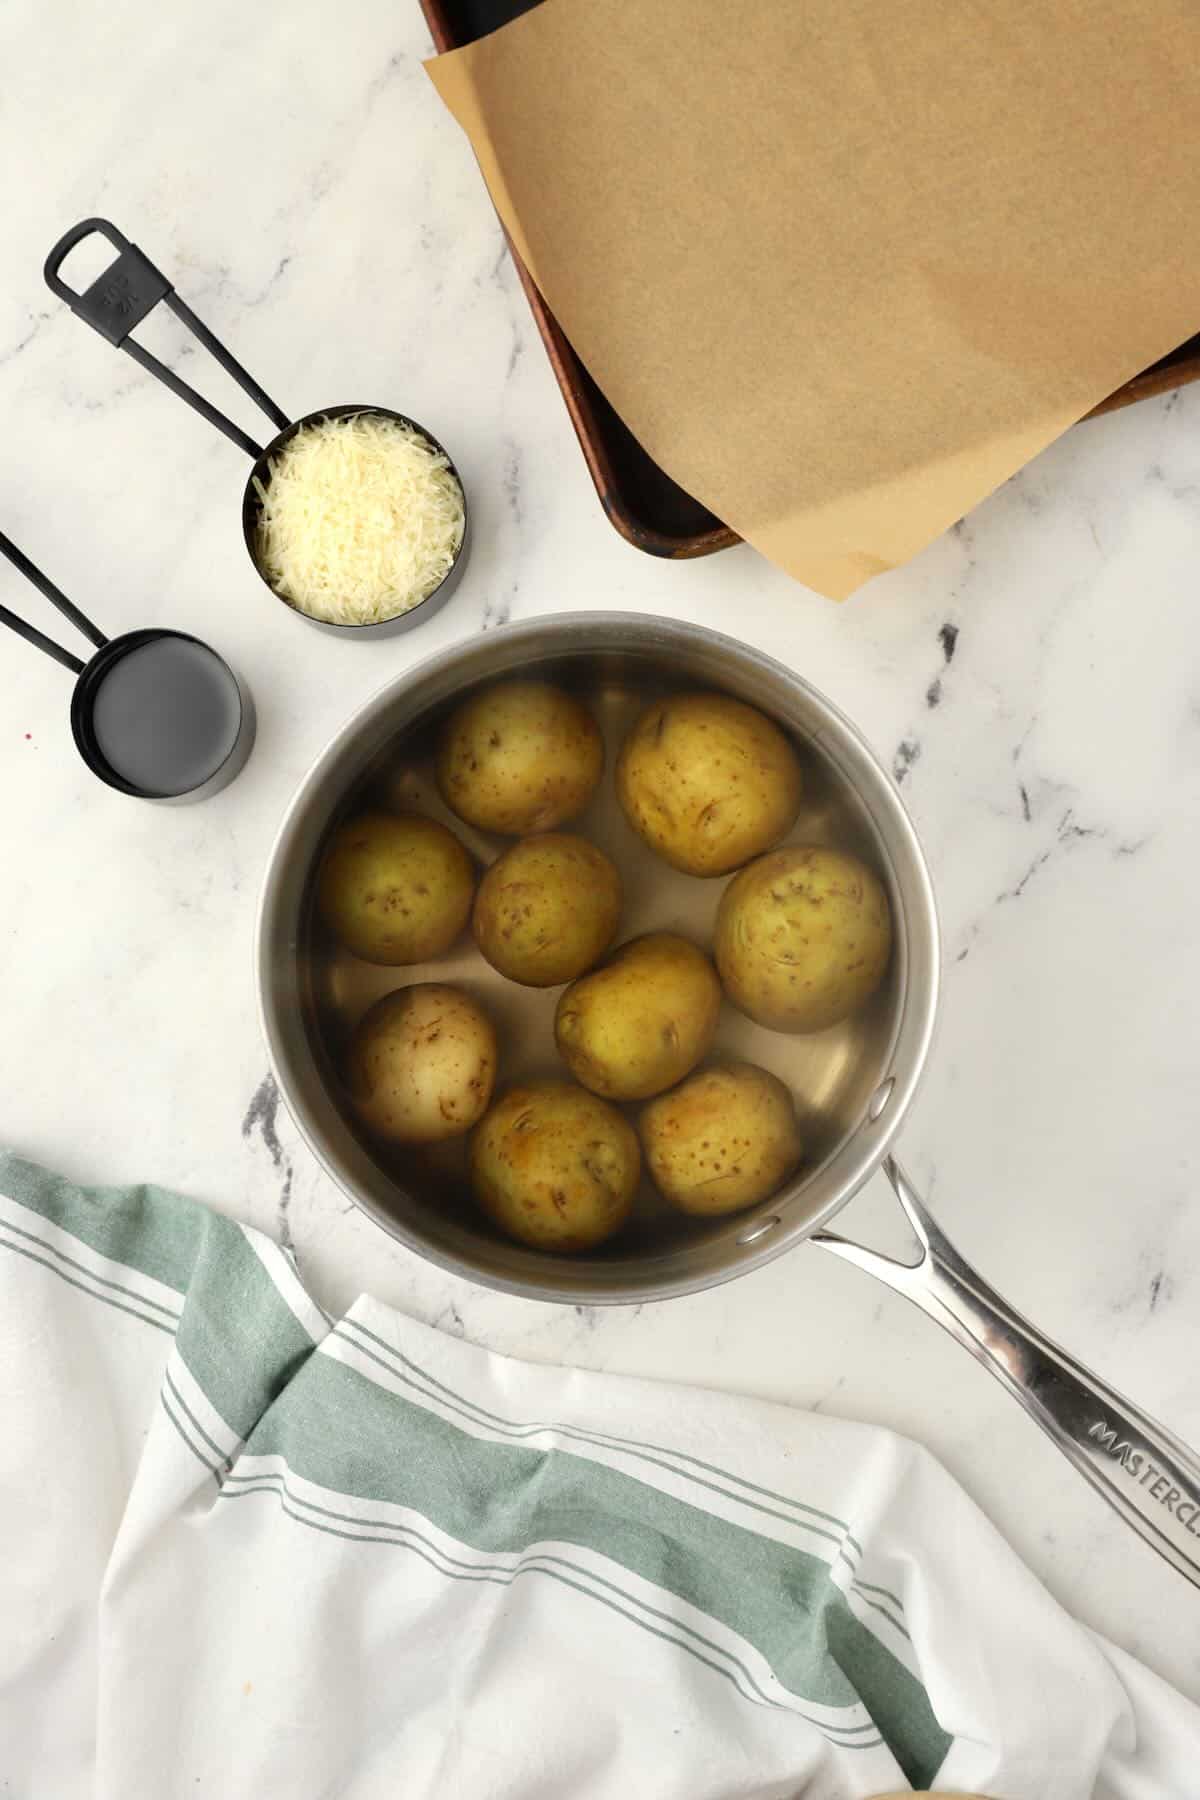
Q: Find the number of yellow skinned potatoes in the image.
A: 9